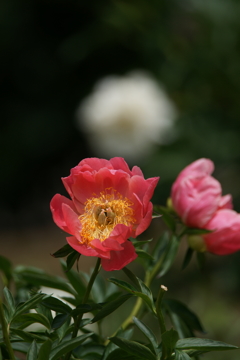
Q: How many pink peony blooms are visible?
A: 3